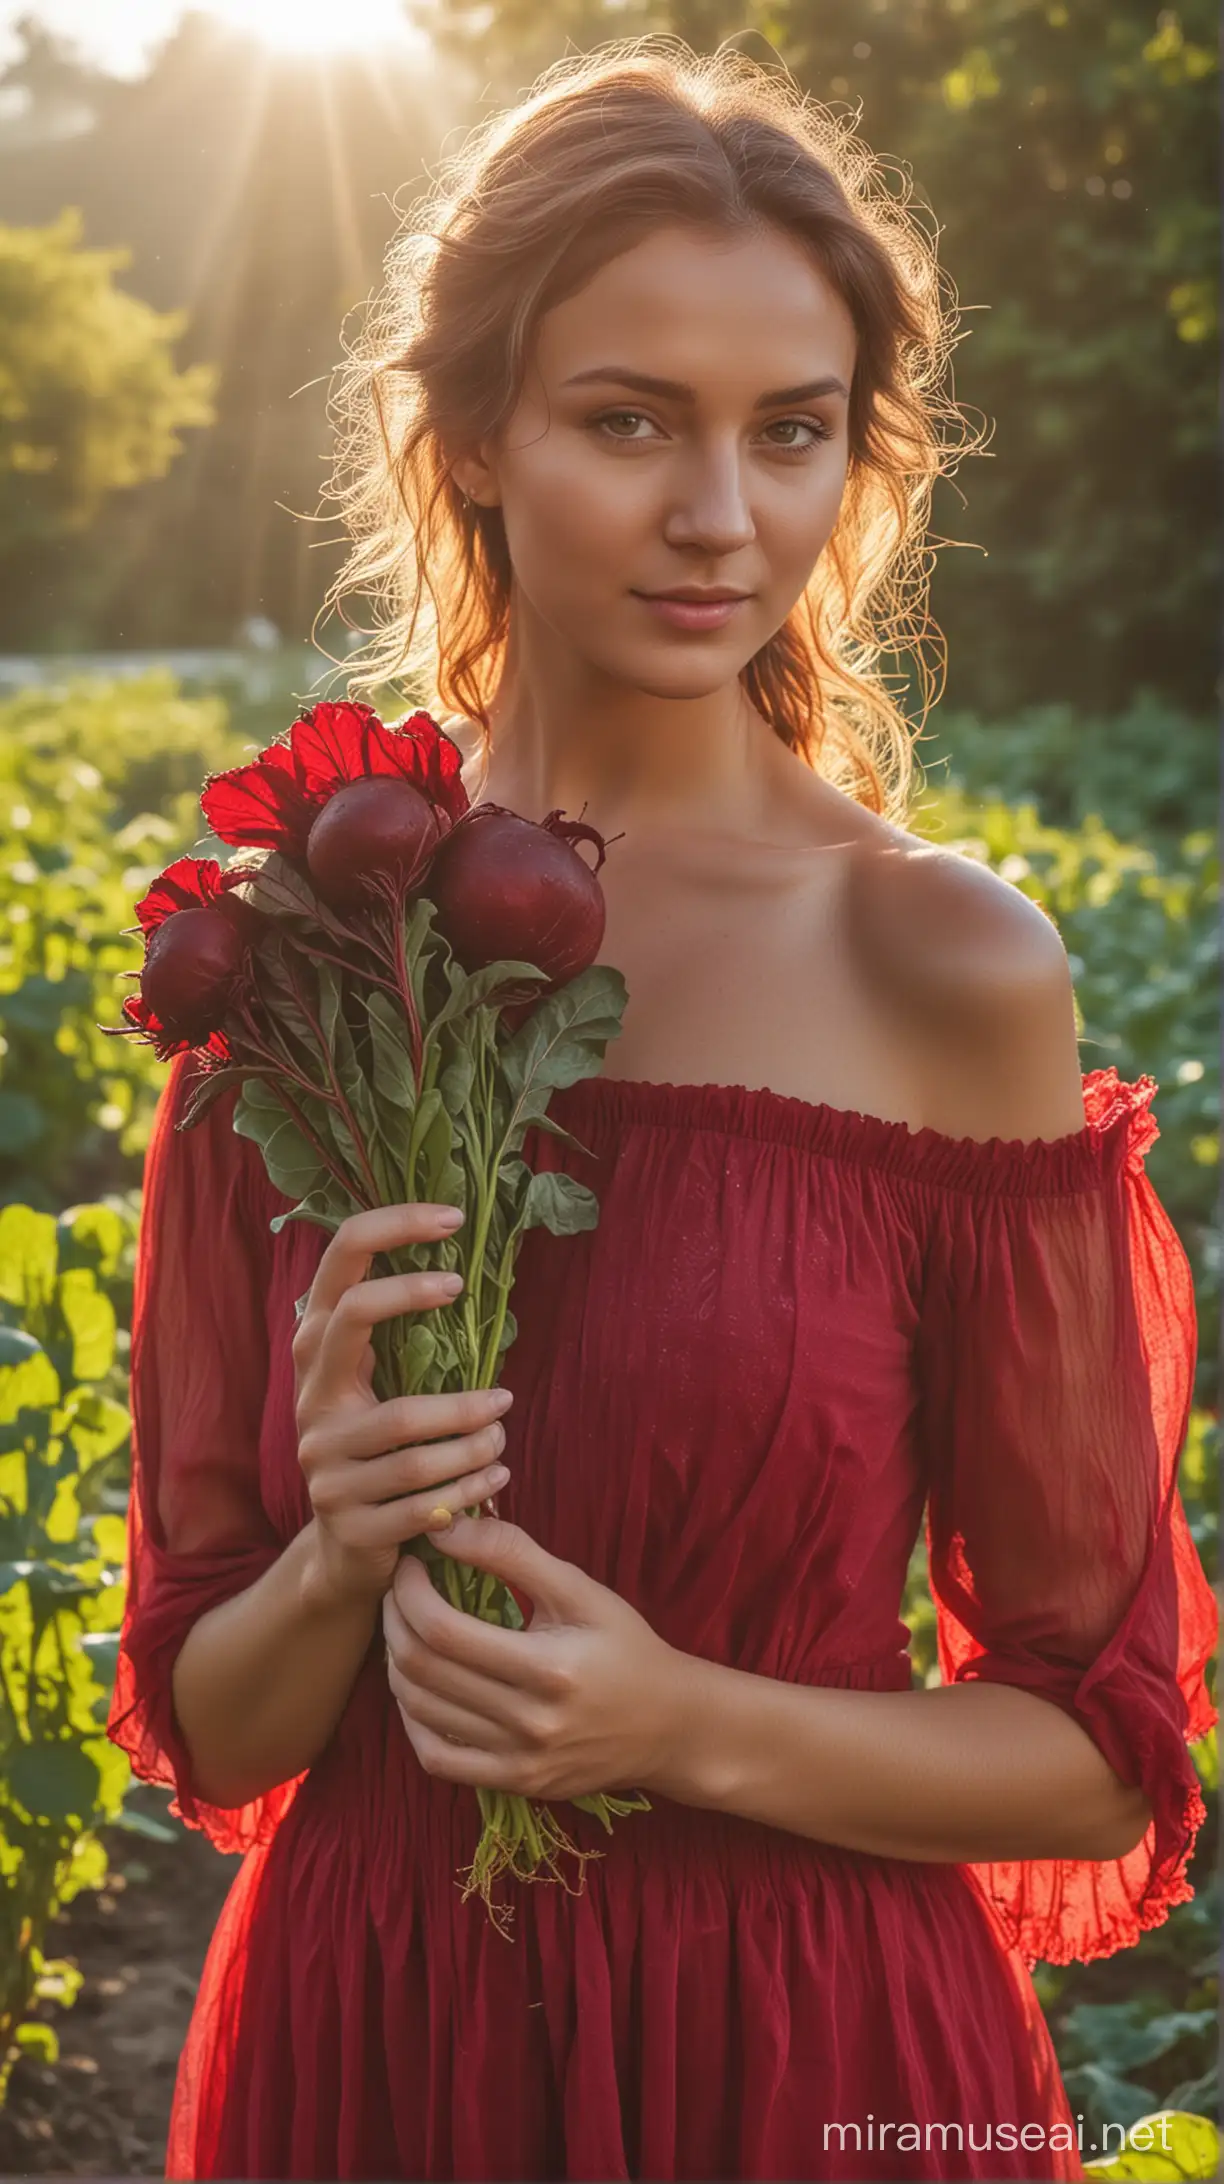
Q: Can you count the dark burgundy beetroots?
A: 3